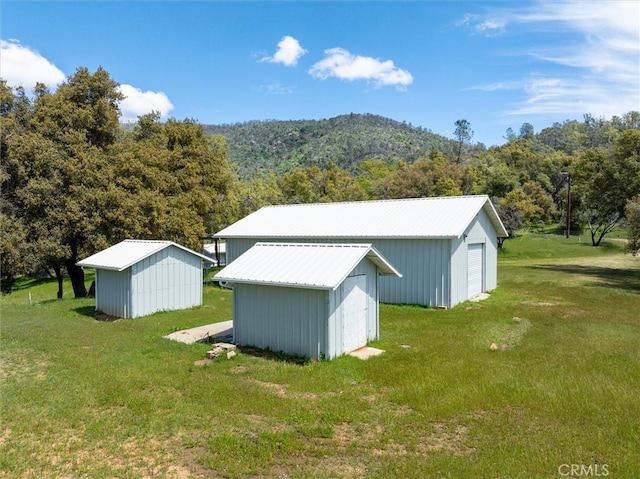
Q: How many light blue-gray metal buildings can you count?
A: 3